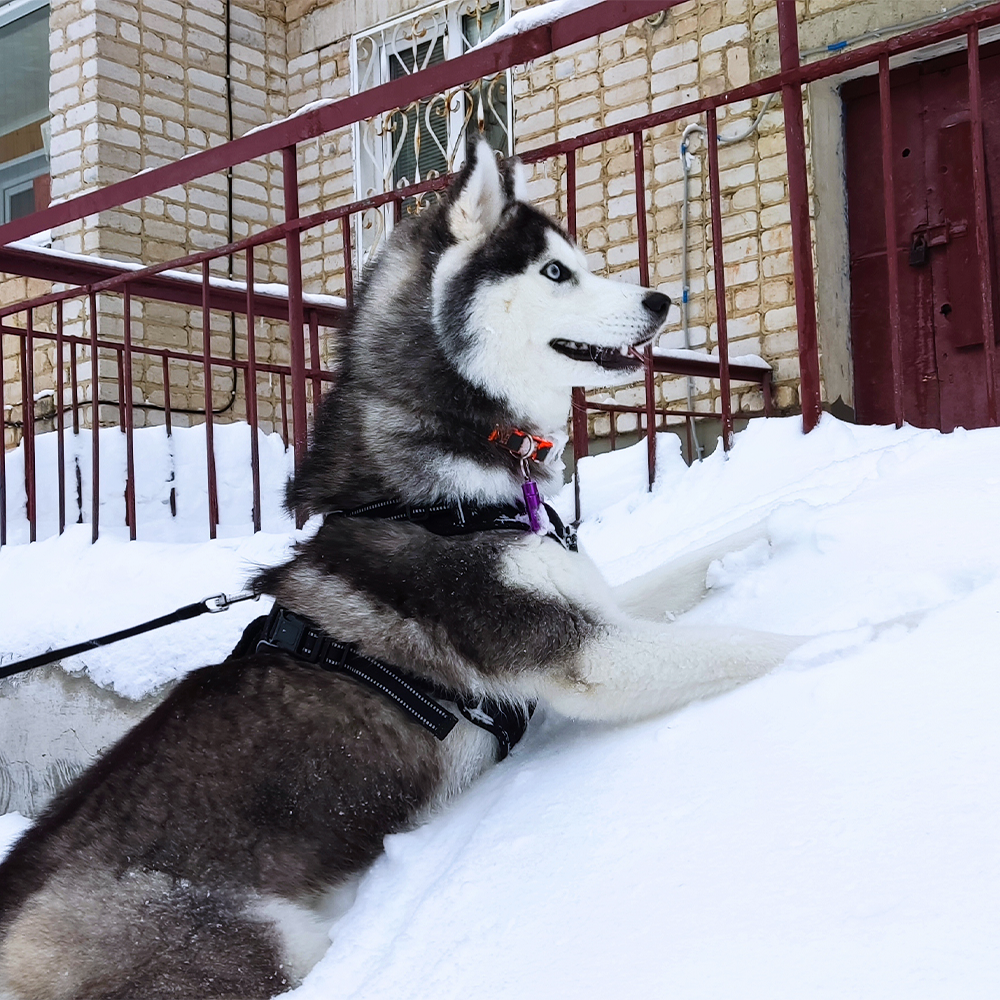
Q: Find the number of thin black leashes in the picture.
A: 1